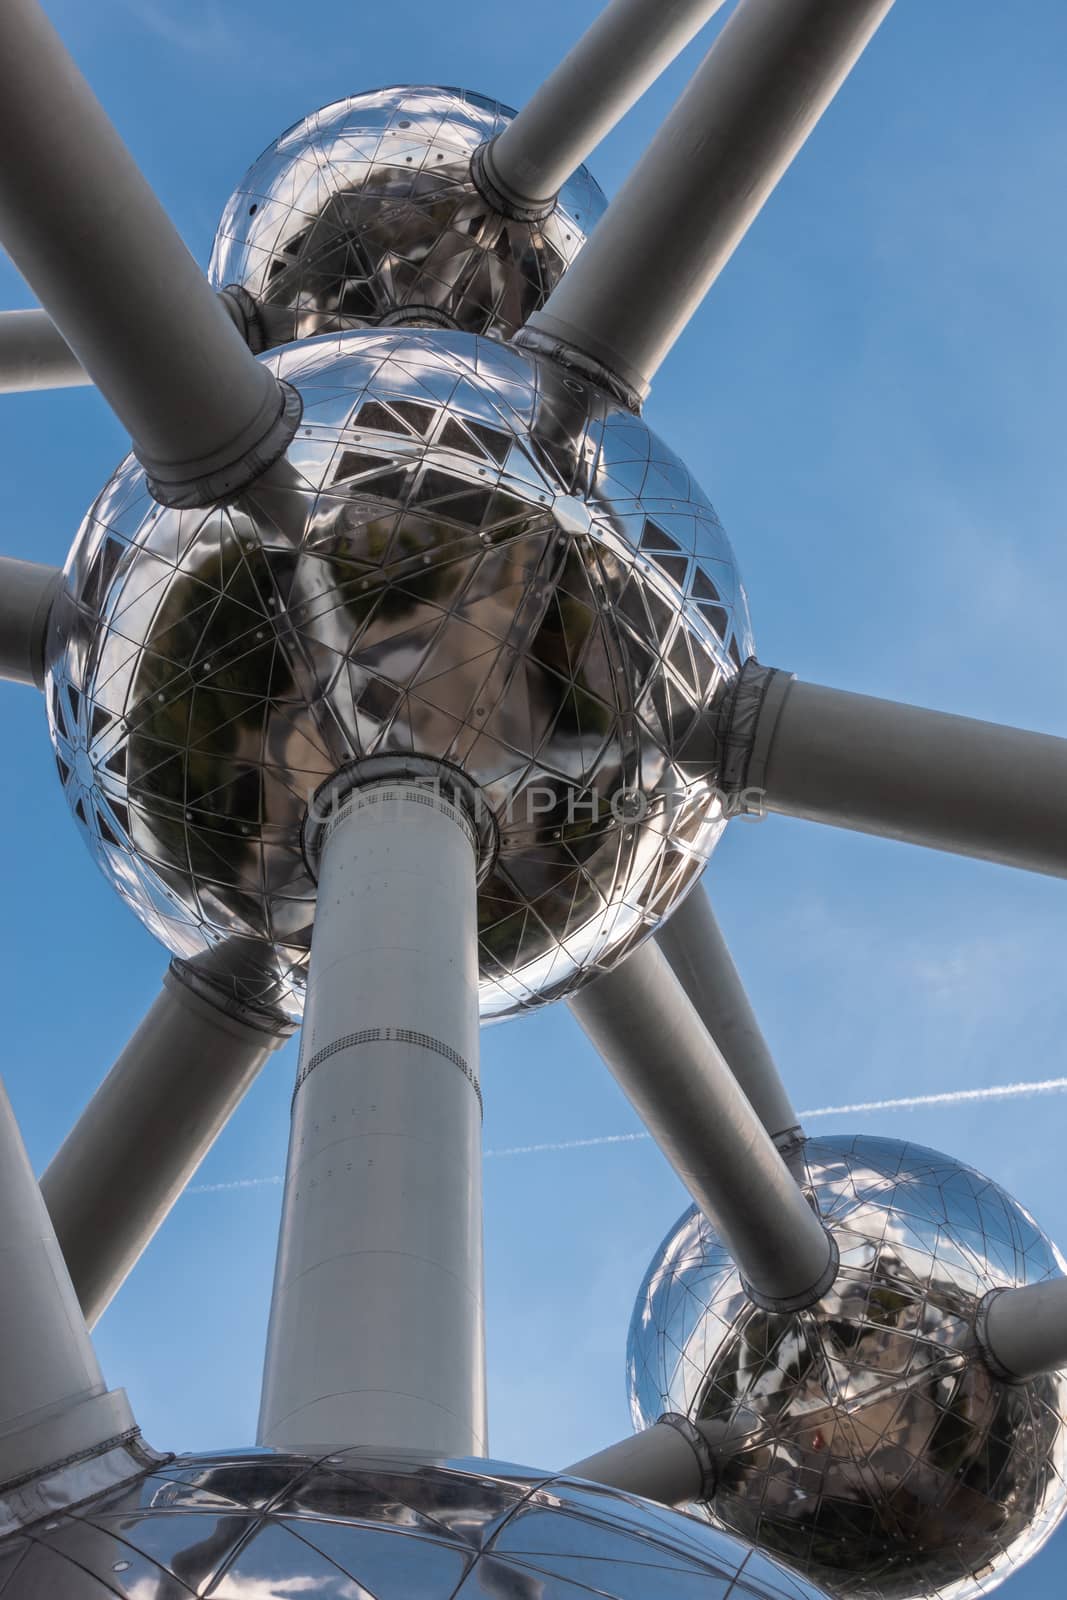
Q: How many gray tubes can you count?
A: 13